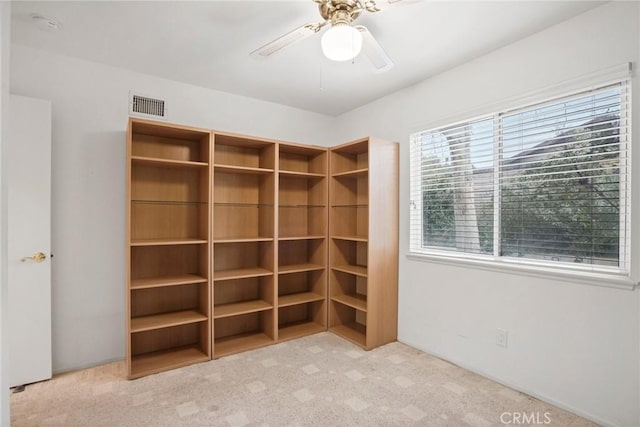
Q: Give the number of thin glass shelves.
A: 4